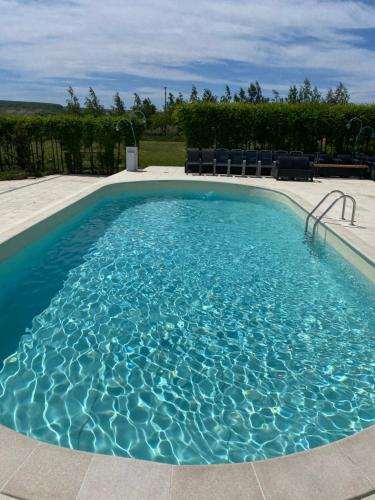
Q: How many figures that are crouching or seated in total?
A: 0